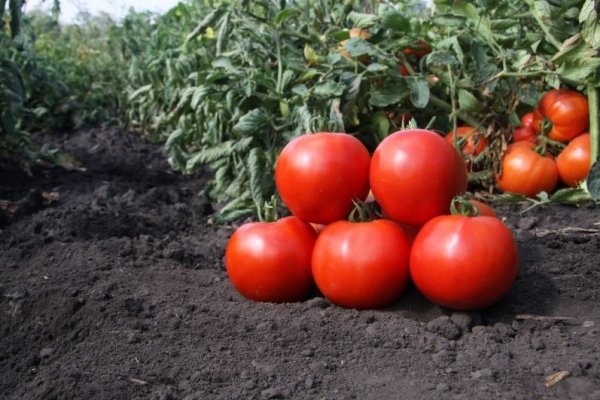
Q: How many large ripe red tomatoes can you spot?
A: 5